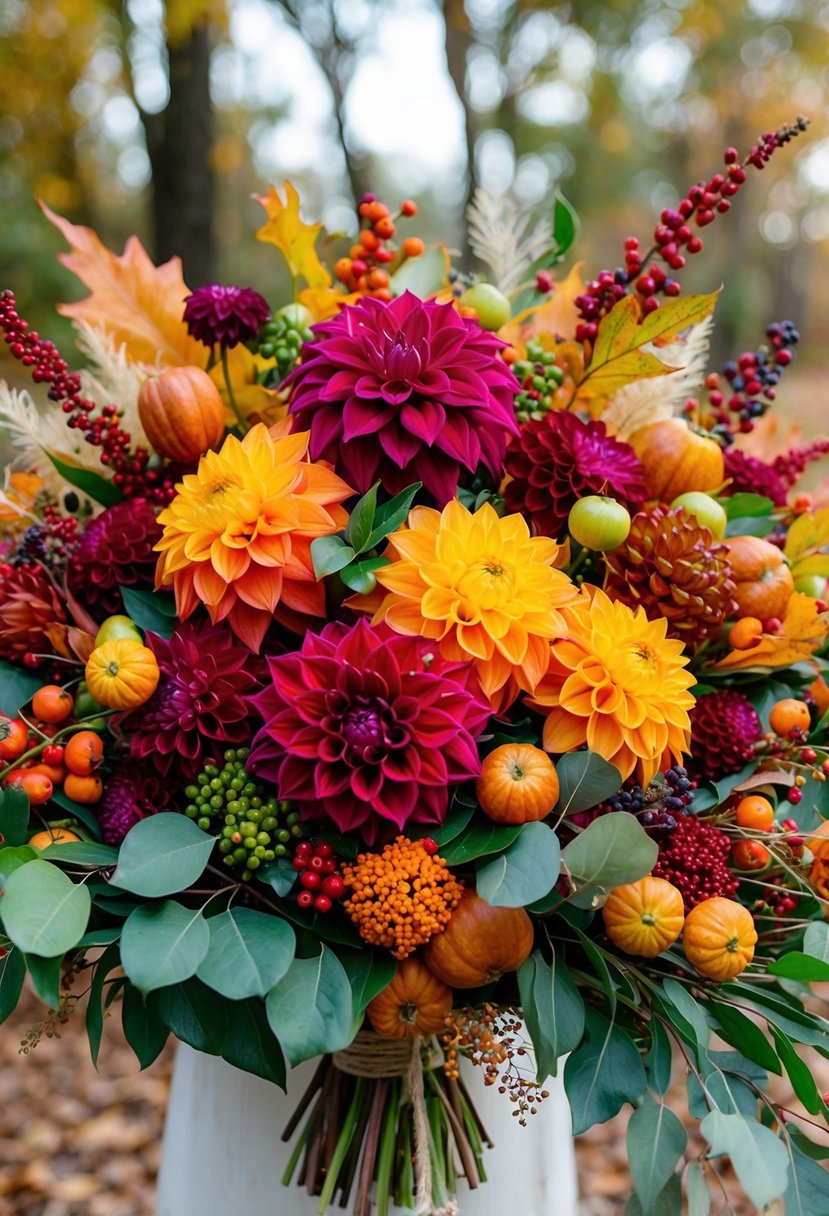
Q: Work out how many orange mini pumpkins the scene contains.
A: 9